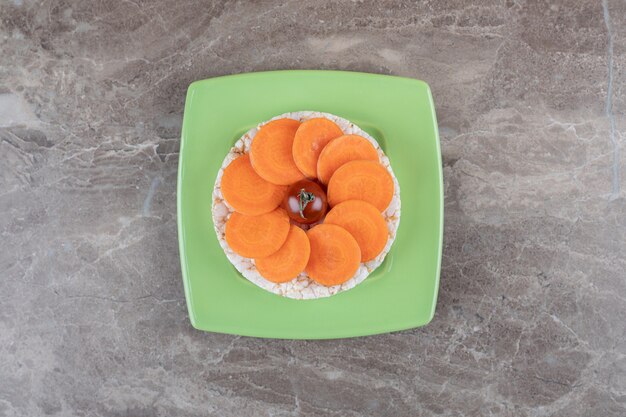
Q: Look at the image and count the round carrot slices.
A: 9